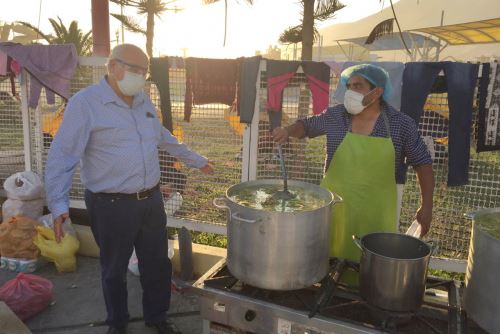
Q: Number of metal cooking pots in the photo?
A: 3